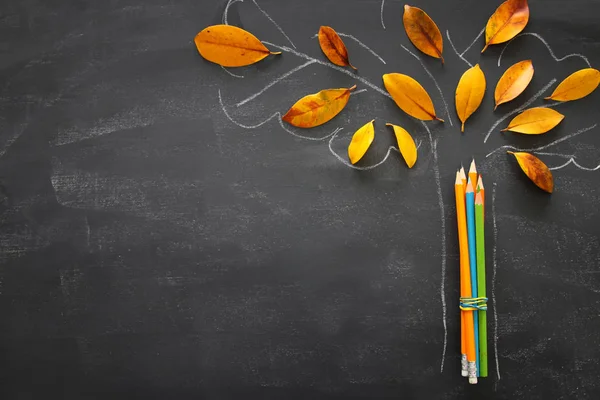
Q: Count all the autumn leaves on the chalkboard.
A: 13